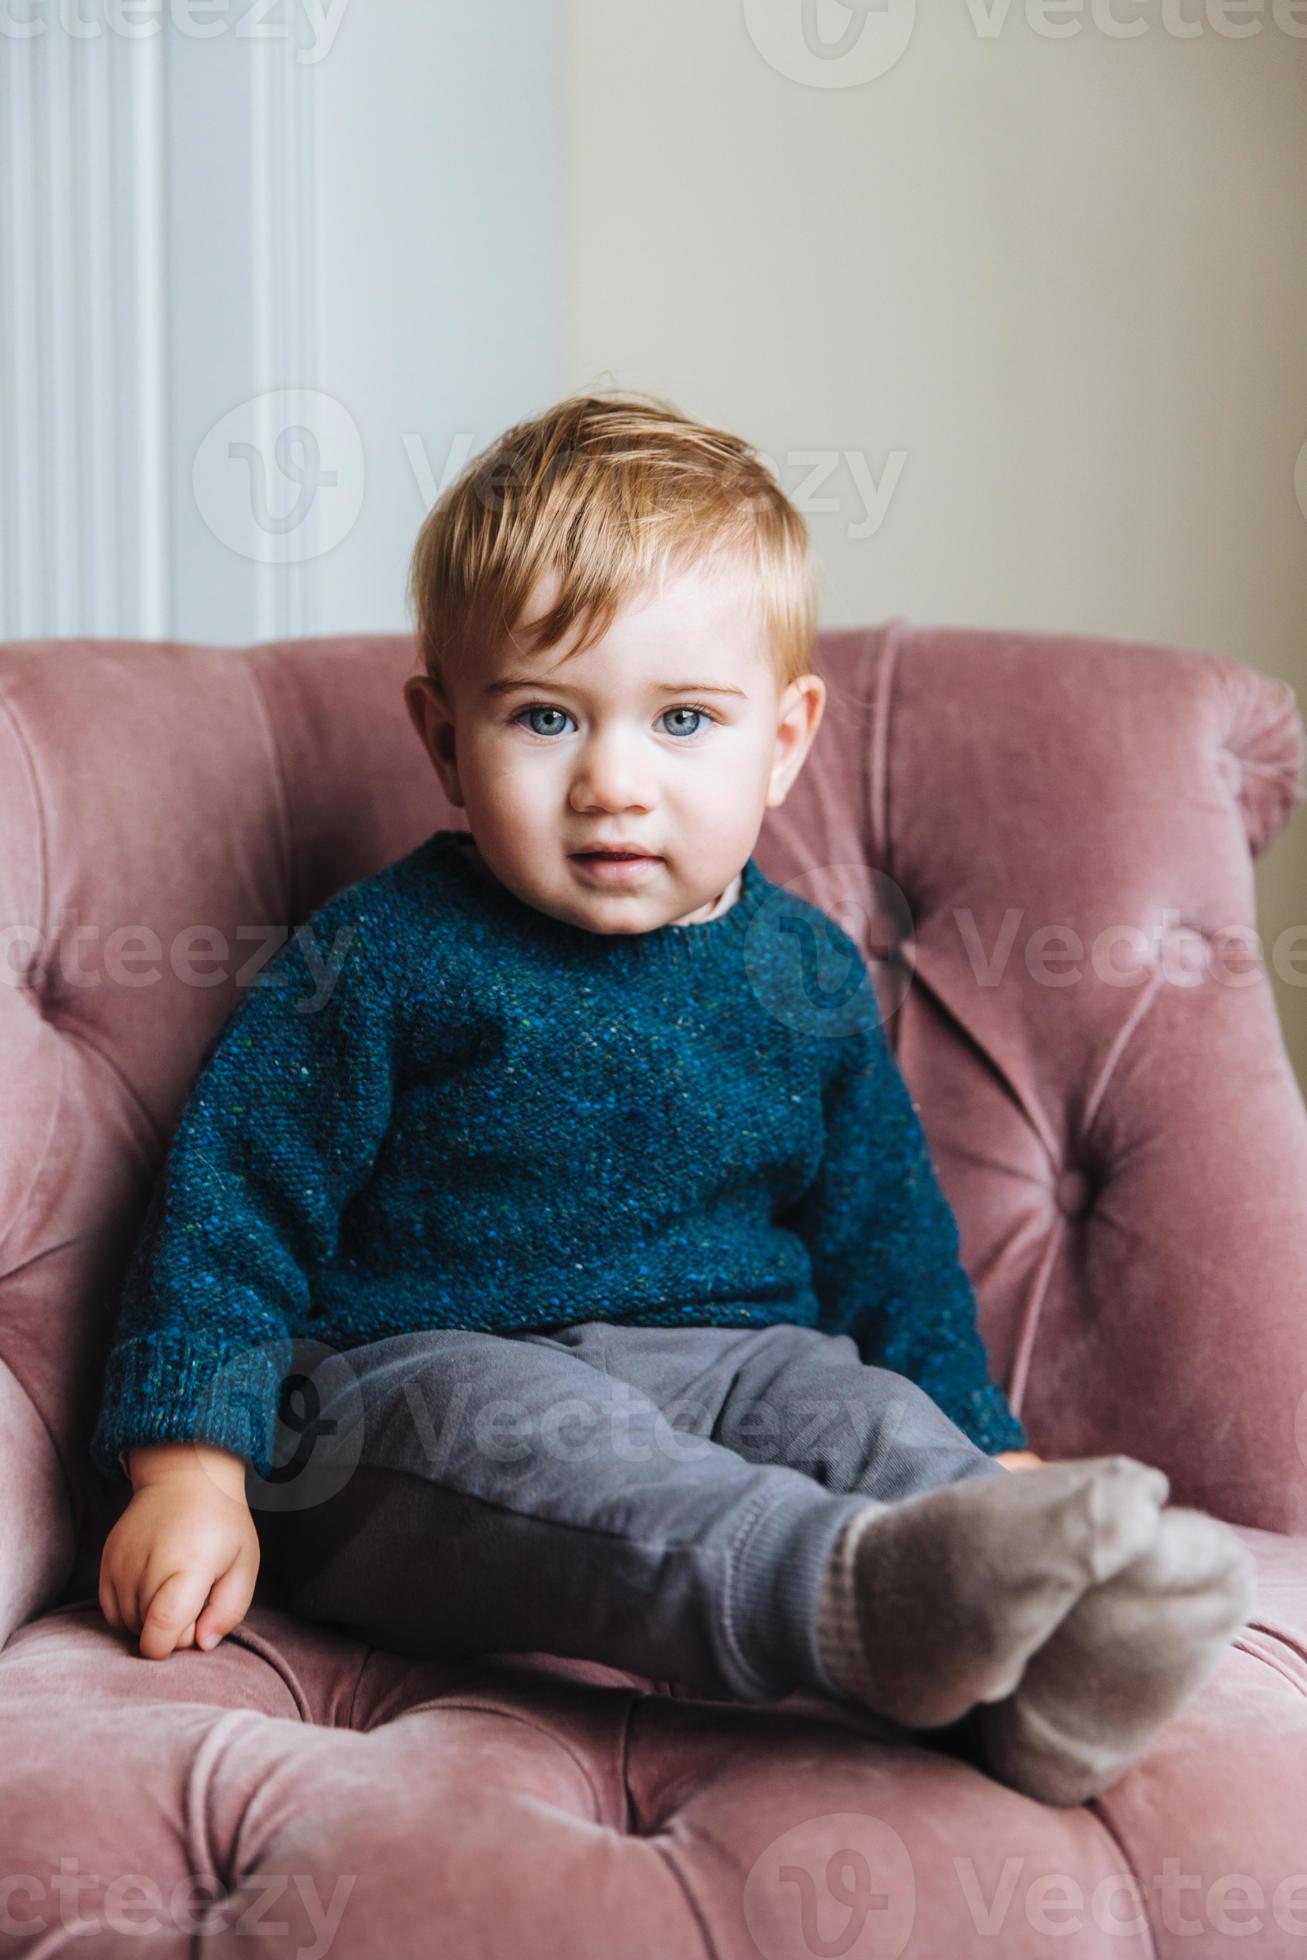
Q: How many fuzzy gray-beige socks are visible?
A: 2